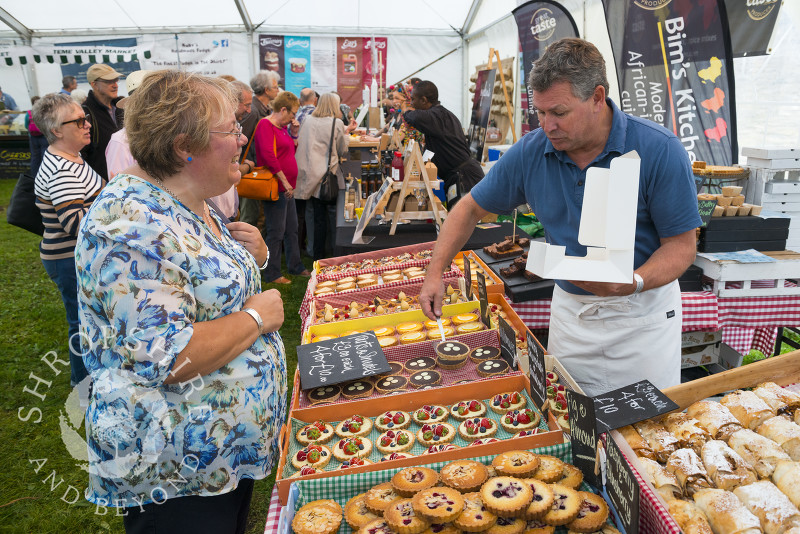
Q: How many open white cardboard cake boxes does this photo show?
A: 1